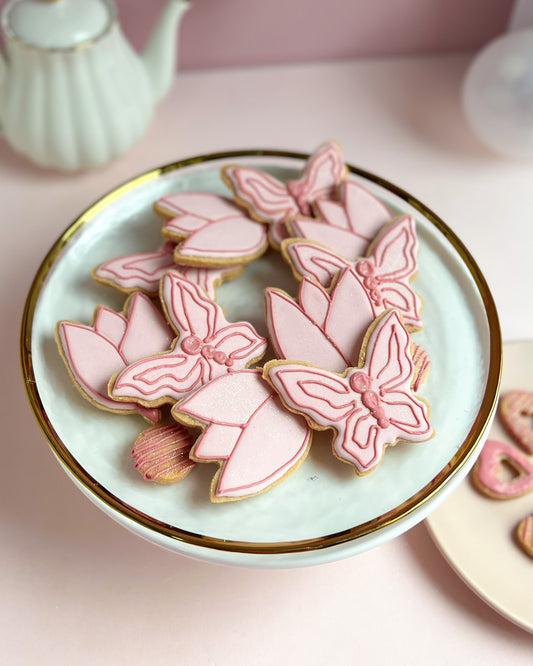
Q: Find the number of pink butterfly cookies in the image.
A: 5